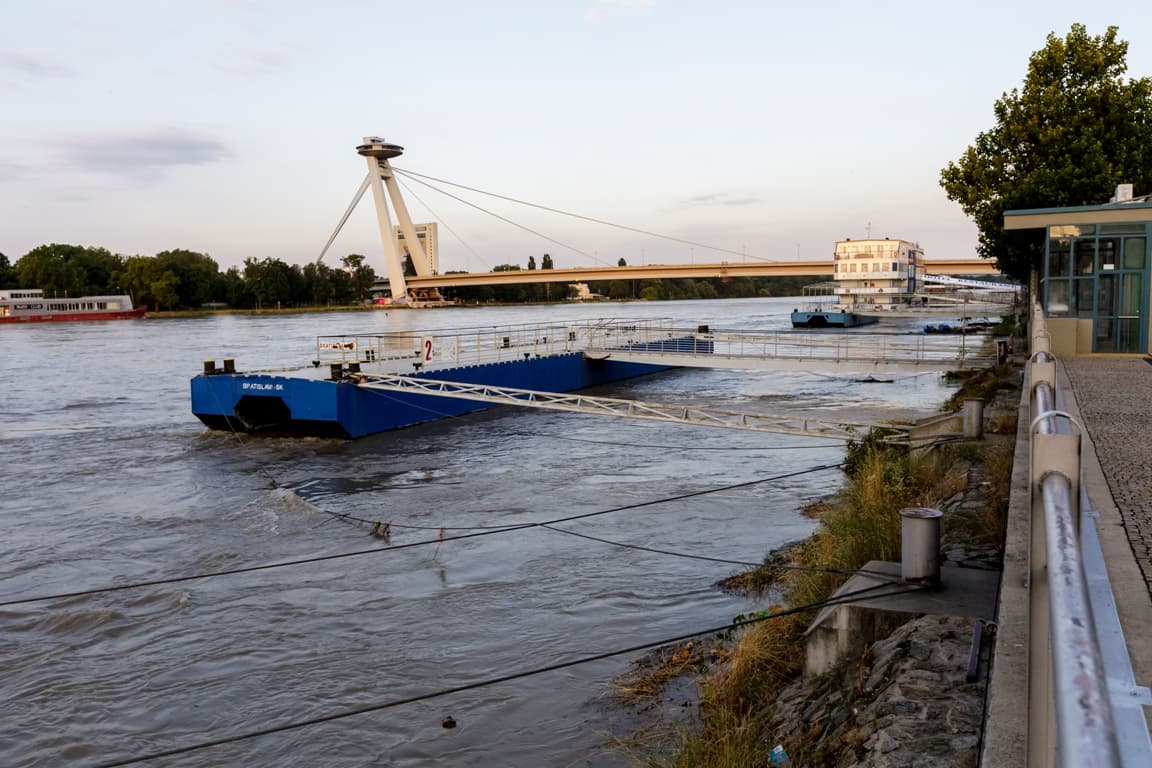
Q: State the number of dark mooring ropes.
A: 4